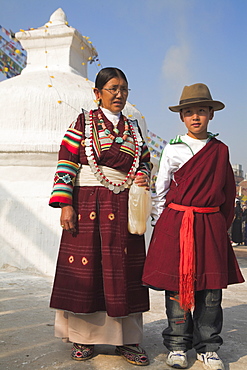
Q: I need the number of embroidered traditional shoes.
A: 2